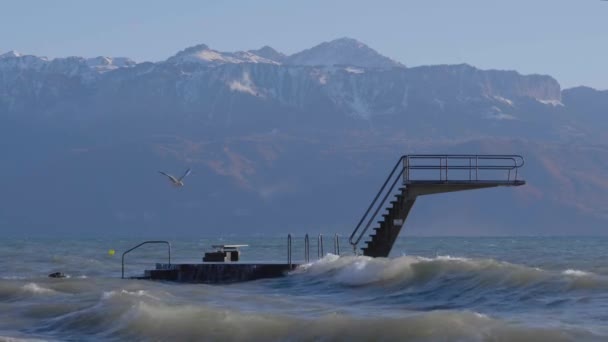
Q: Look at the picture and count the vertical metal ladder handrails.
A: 4